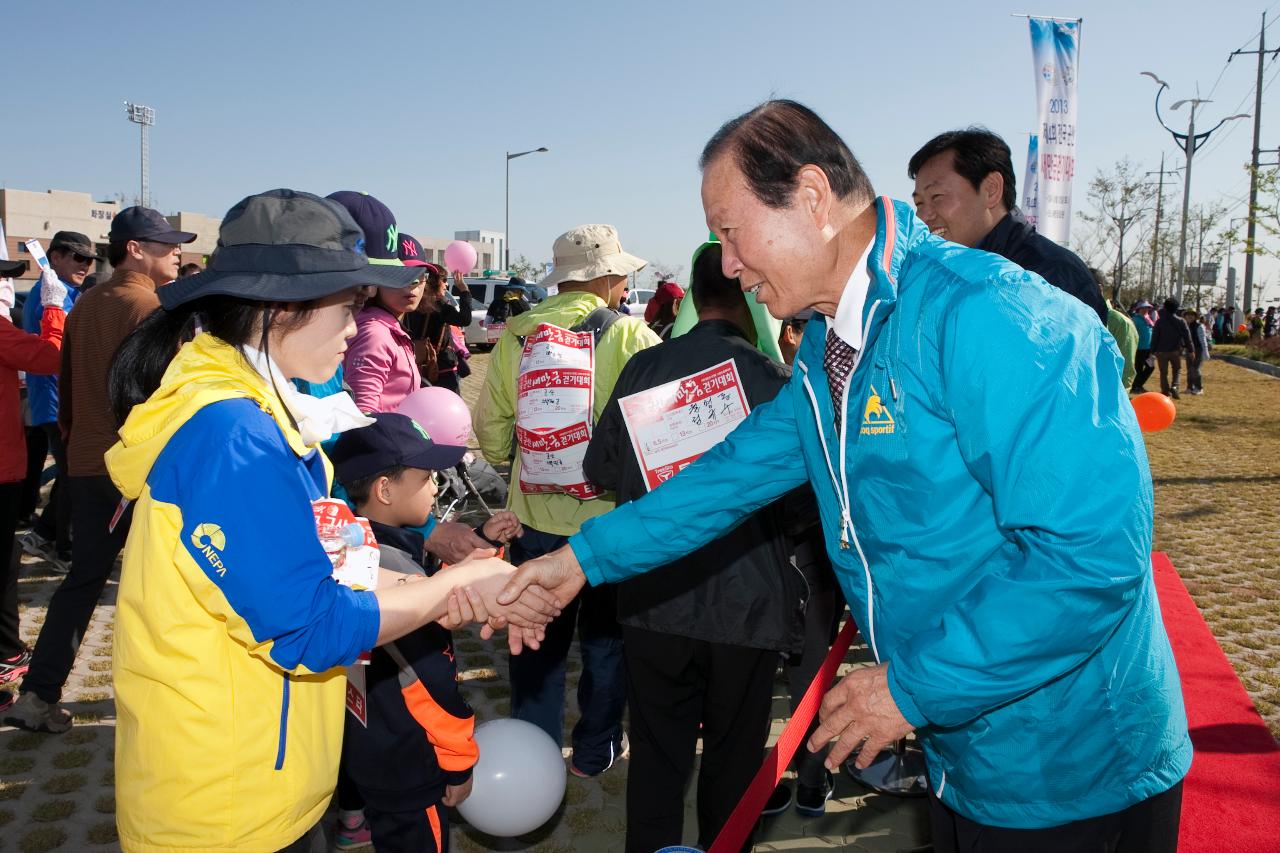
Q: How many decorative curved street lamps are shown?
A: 1